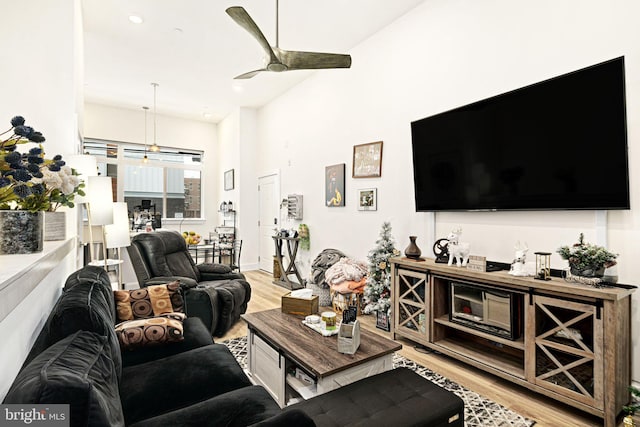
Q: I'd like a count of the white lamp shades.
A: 3